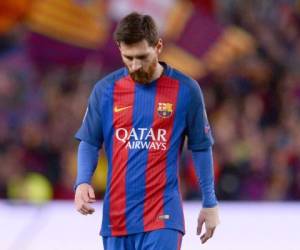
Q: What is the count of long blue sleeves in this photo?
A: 2